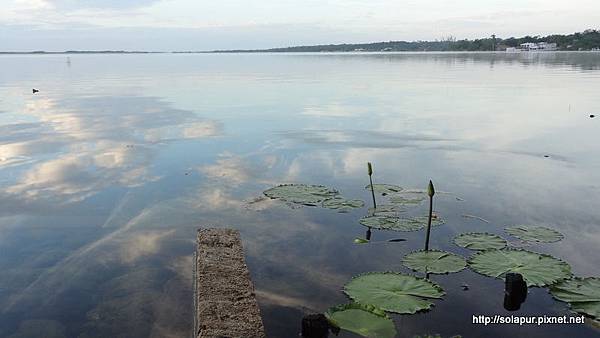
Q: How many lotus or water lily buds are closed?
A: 2